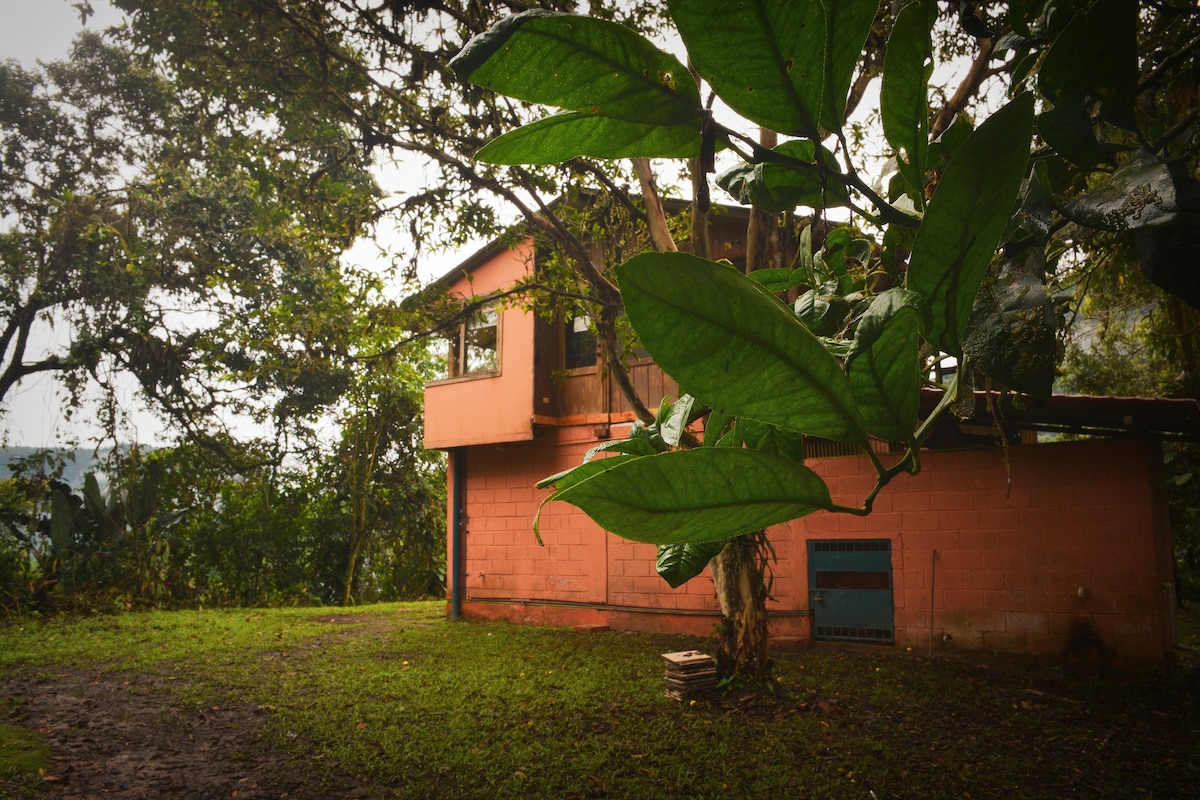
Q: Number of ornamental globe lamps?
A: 0